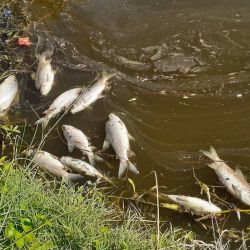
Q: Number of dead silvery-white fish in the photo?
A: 10